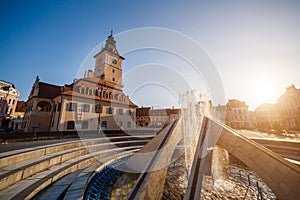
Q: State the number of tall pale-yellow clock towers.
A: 1